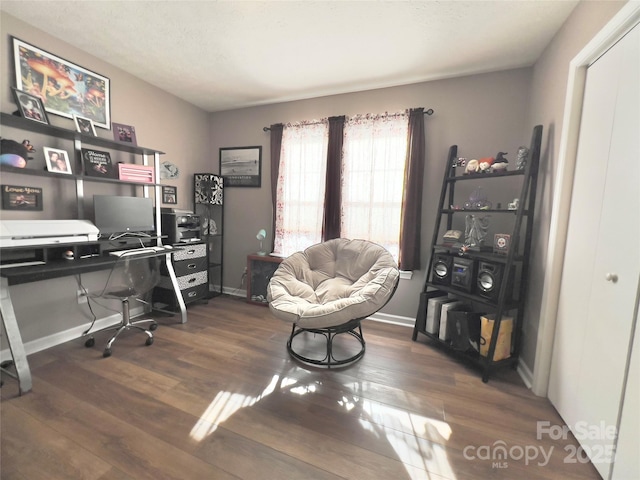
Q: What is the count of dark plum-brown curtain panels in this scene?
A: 3